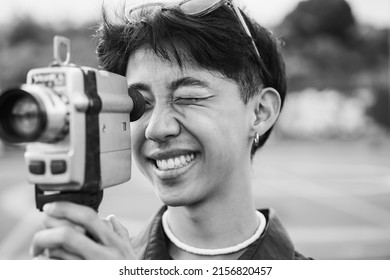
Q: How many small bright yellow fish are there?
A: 0